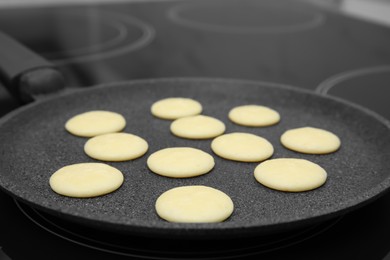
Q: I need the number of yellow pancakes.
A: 11